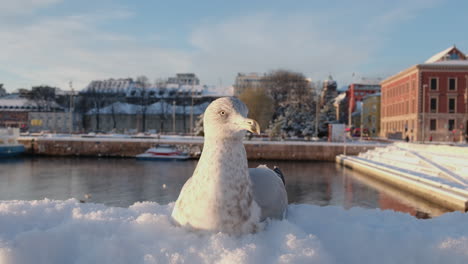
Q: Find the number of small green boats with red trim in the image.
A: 0